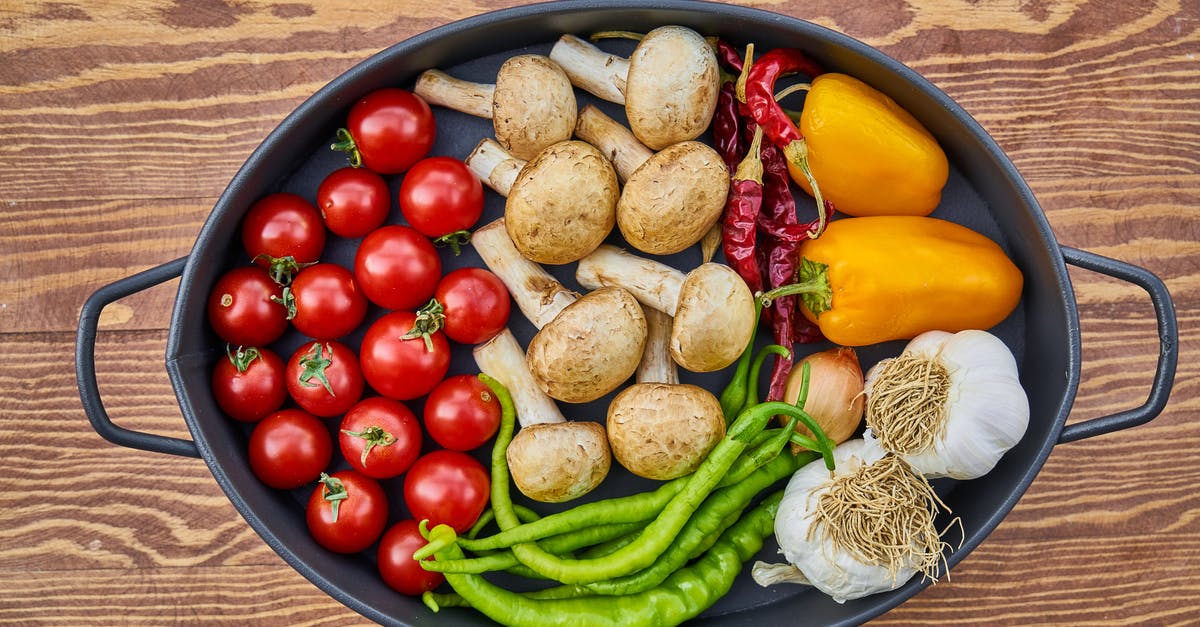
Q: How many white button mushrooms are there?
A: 8